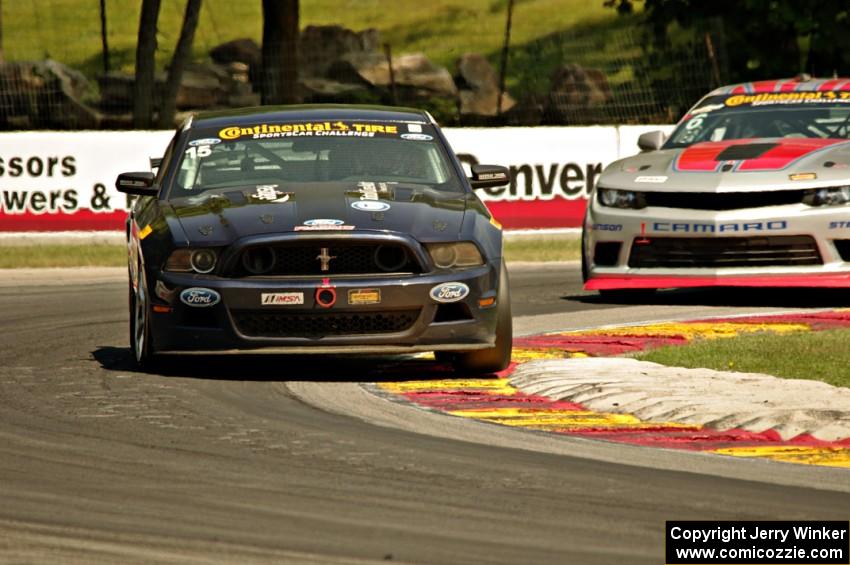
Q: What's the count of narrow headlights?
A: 2